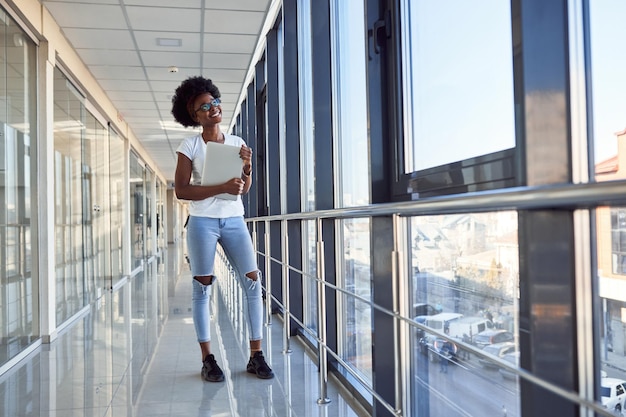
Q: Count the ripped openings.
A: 2